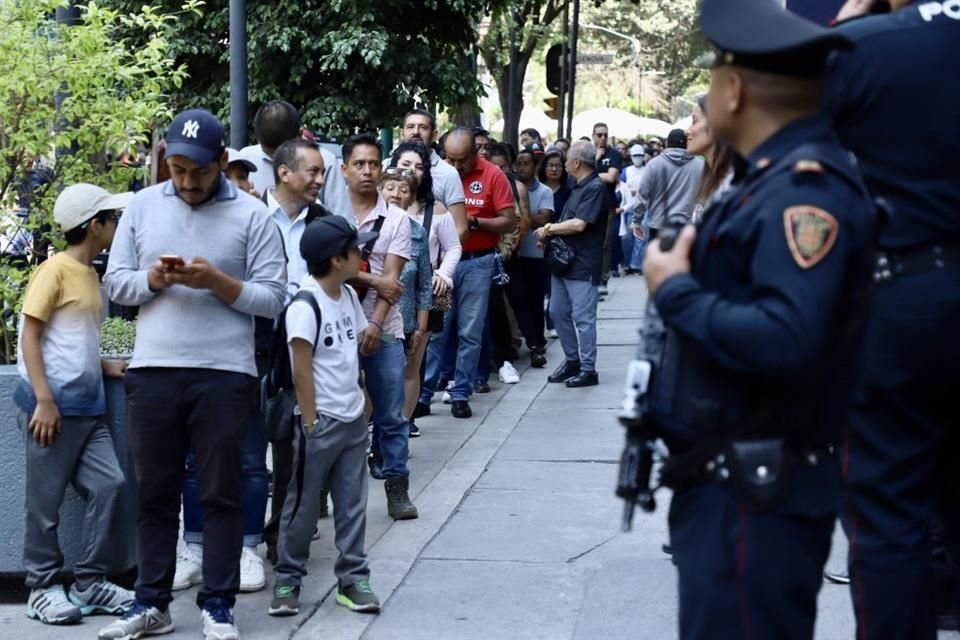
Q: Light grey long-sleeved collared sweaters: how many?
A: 1